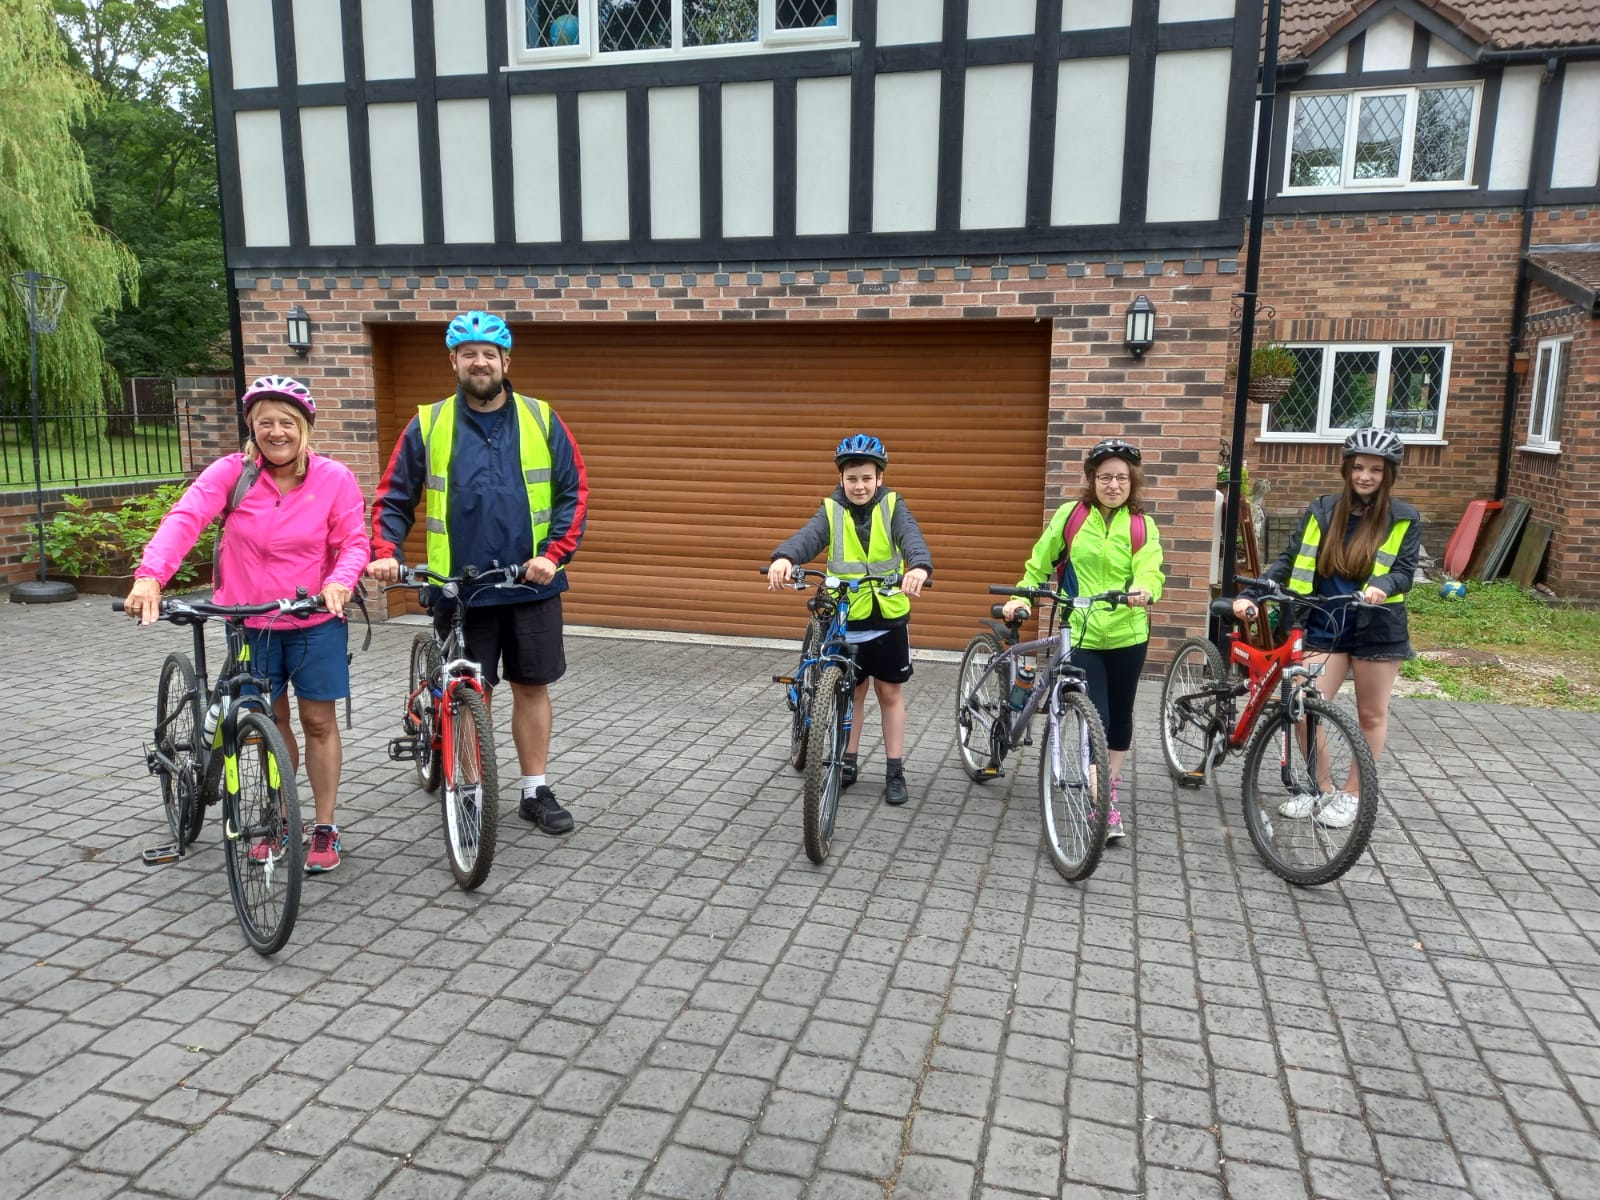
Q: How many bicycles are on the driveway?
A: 5